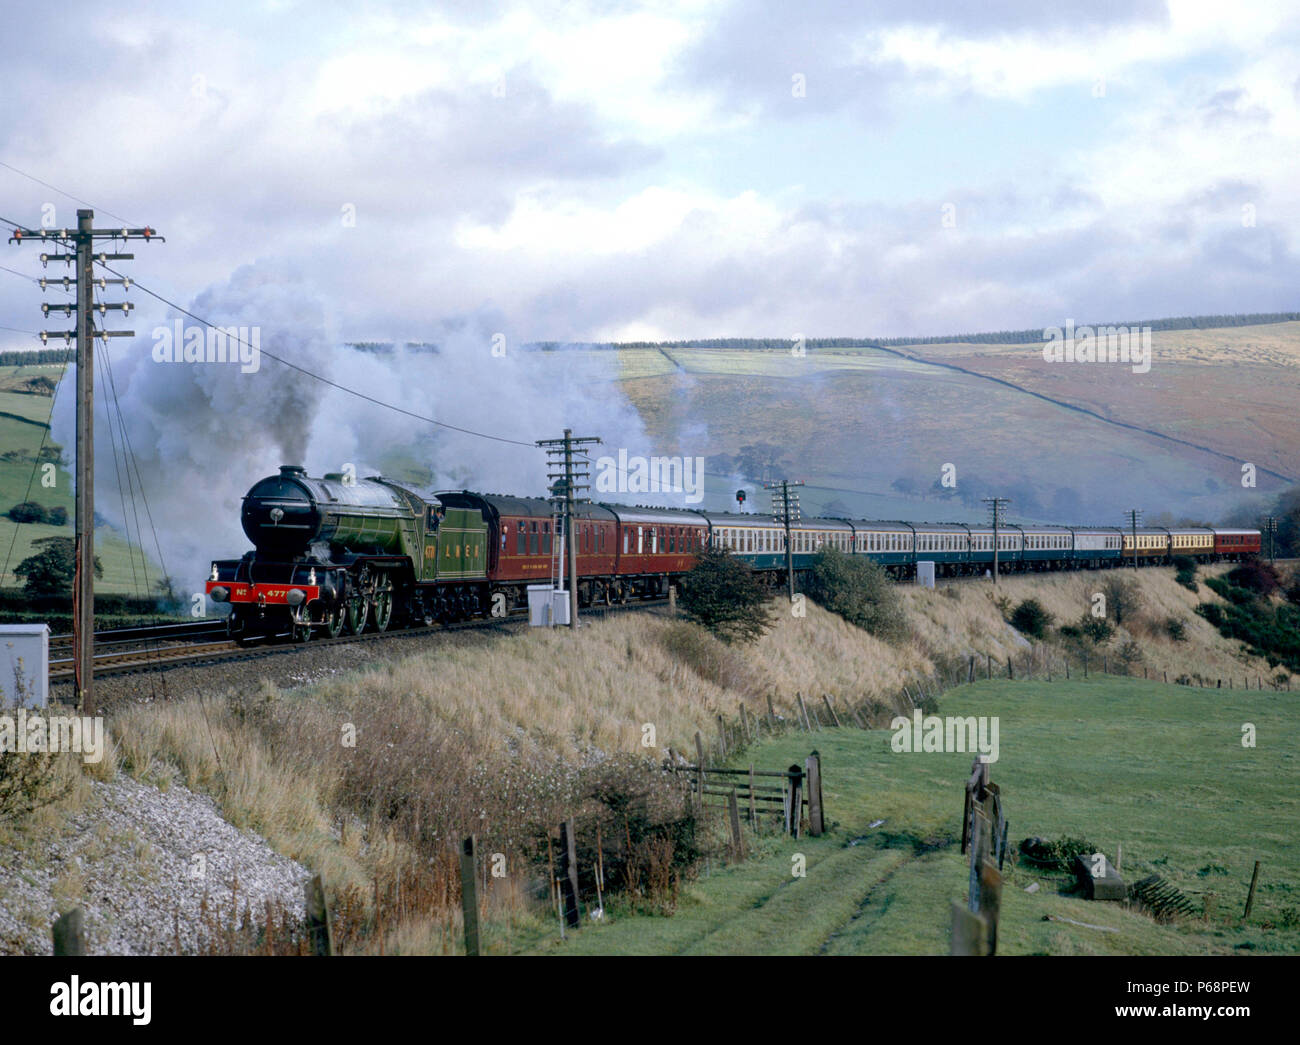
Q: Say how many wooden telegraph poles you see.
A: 6